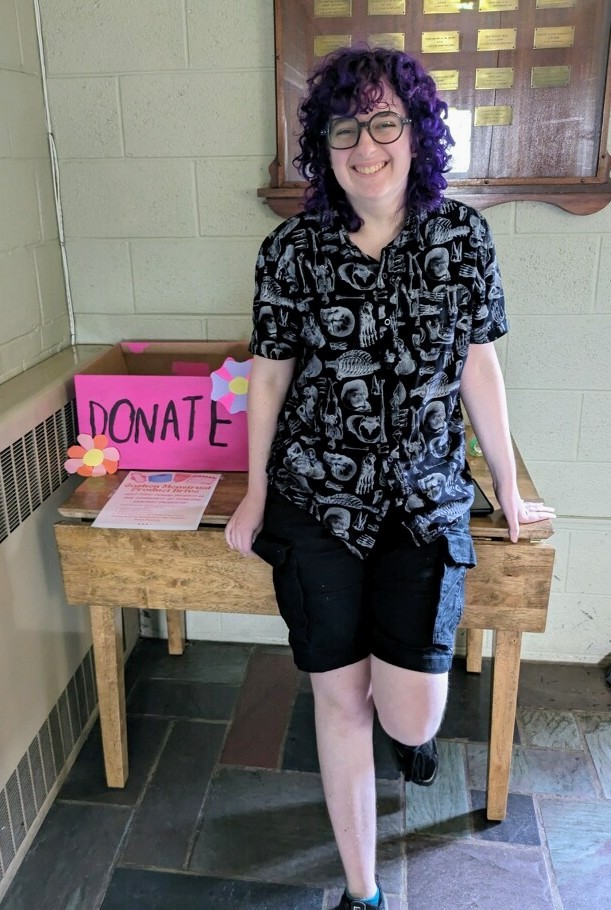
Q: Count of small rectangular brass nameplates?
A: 14